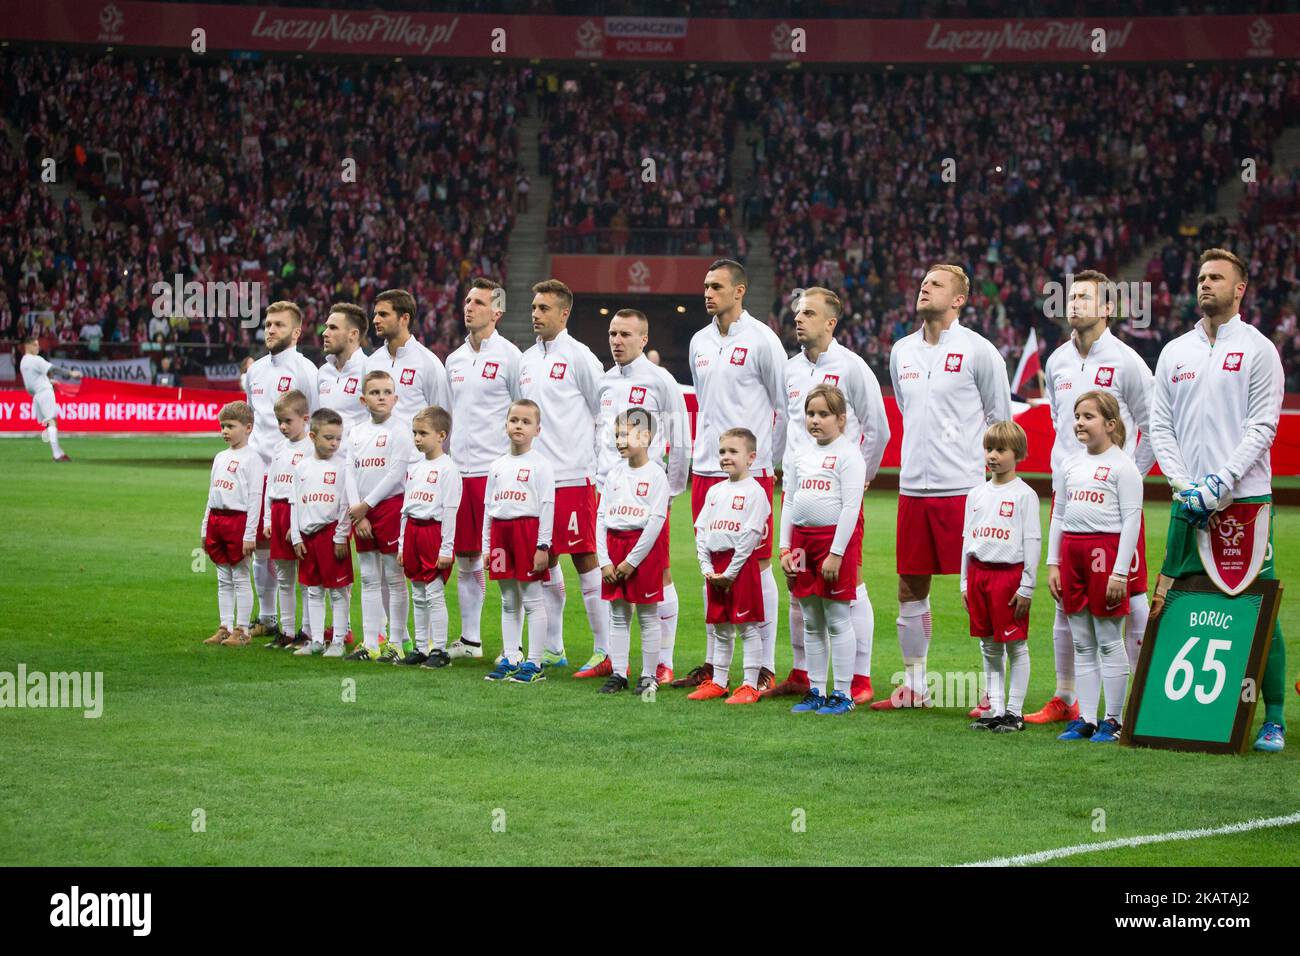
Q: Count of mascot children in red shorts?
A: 11